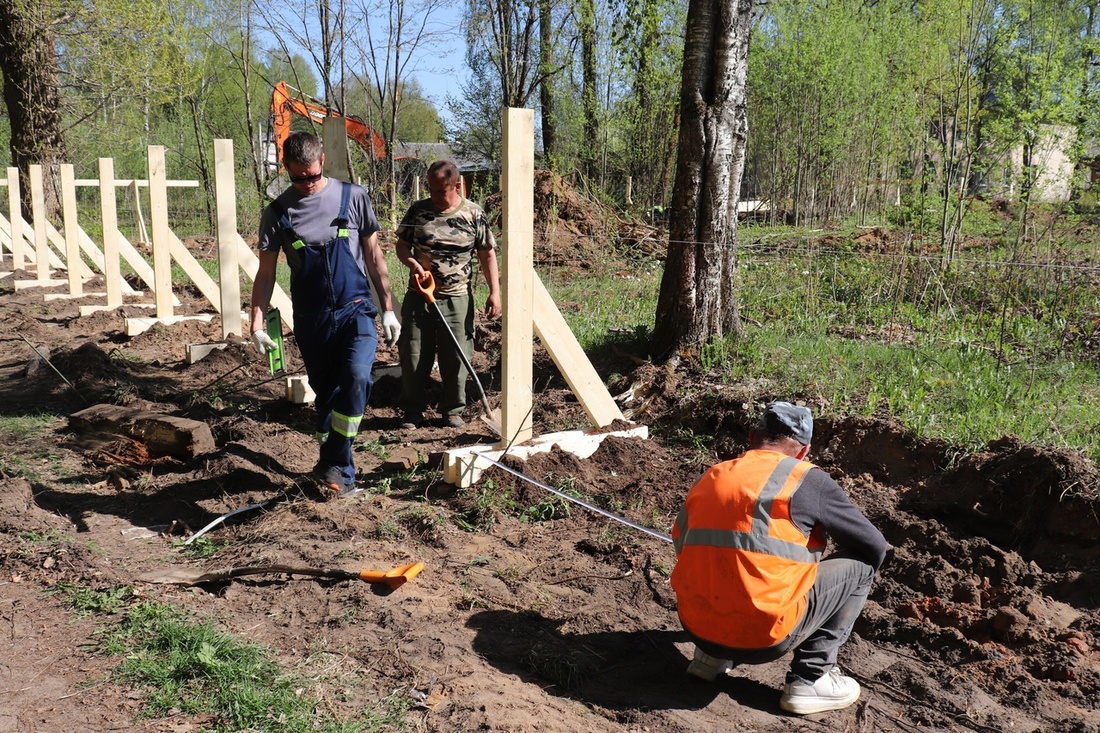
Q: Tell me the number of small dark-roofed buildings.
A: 1